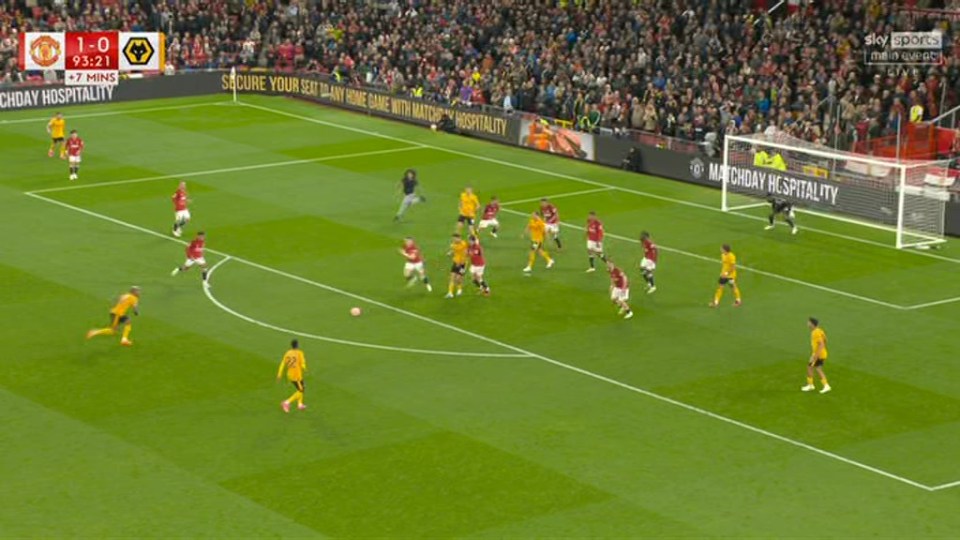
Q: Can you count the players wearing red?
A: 10